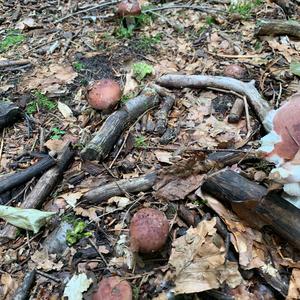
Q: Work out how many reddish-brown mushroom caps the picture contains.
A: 6